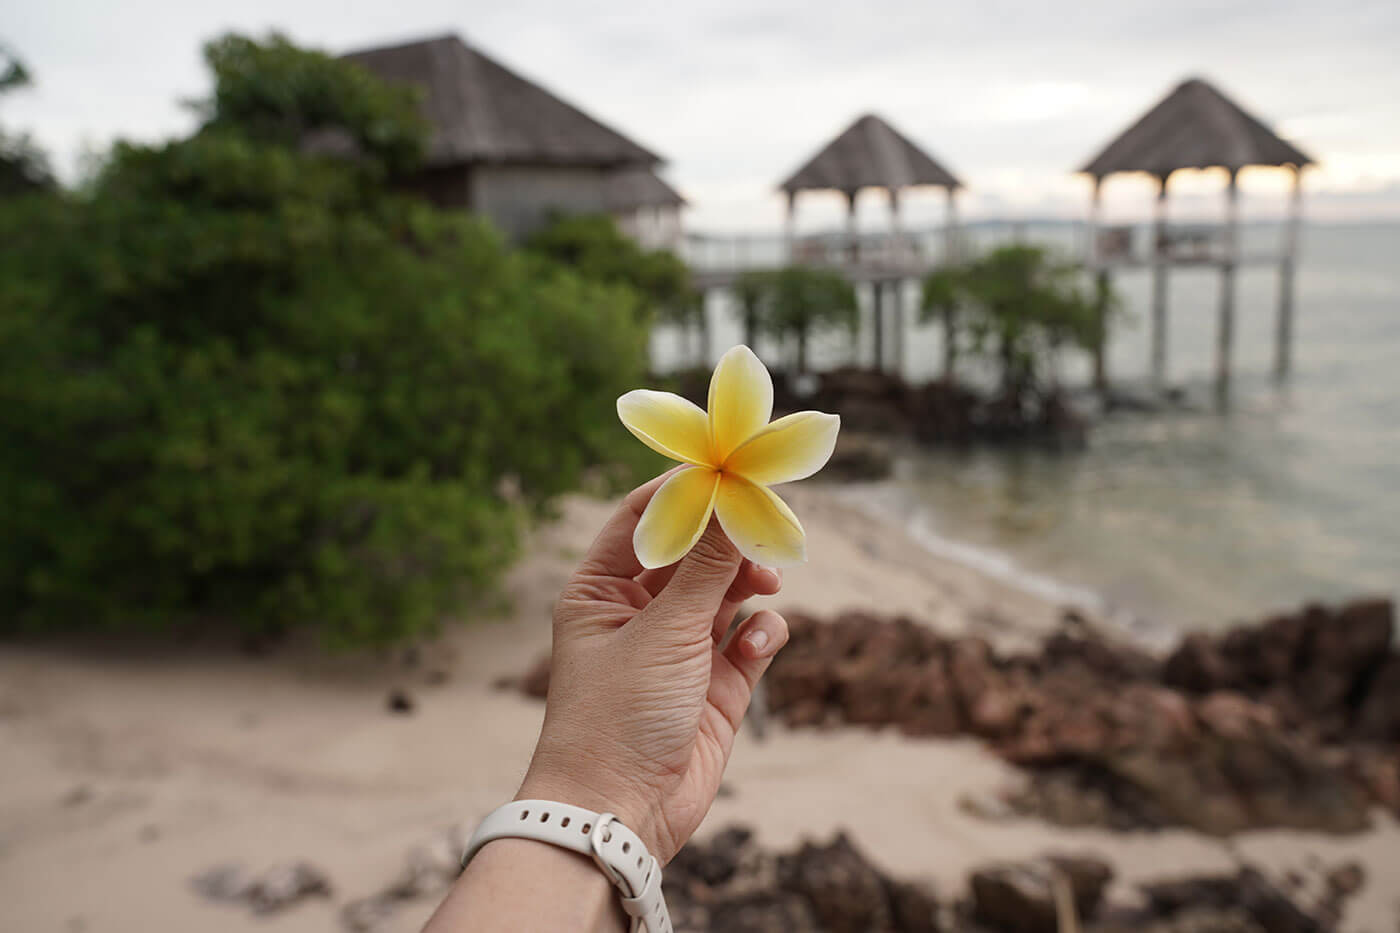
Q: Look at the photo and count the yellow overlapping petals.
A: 5